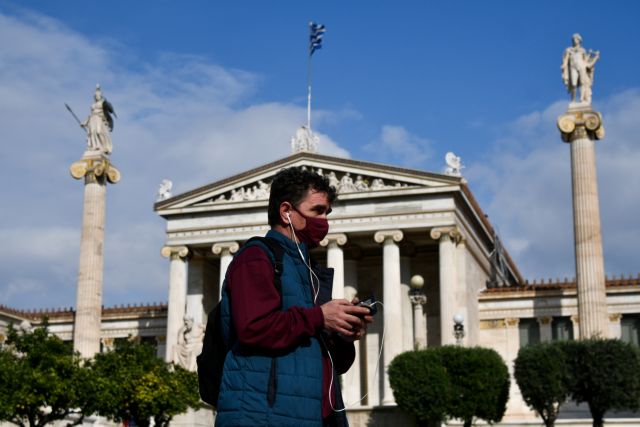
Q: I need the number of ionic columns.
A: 7